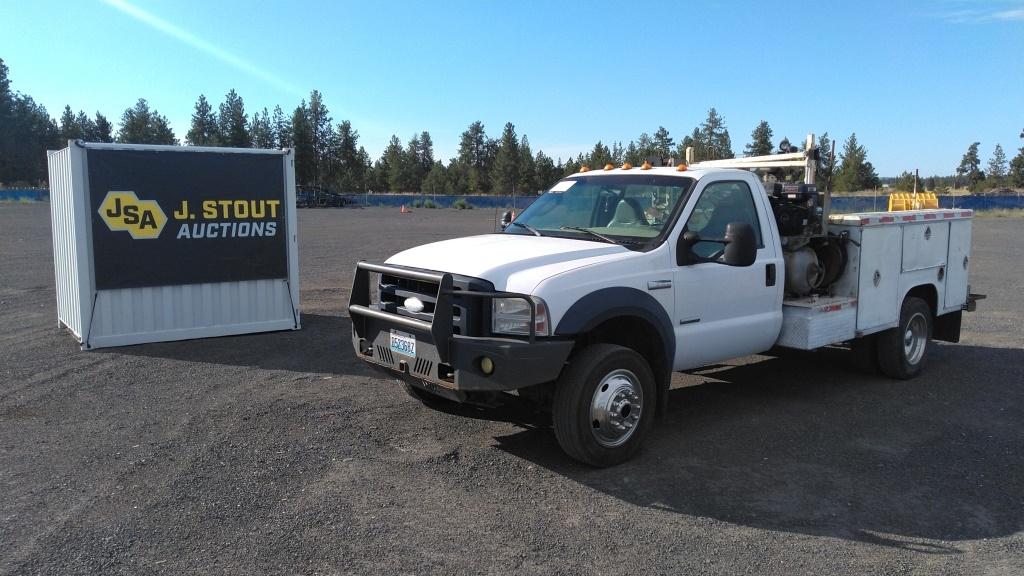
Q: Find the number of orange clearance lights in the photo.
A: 5